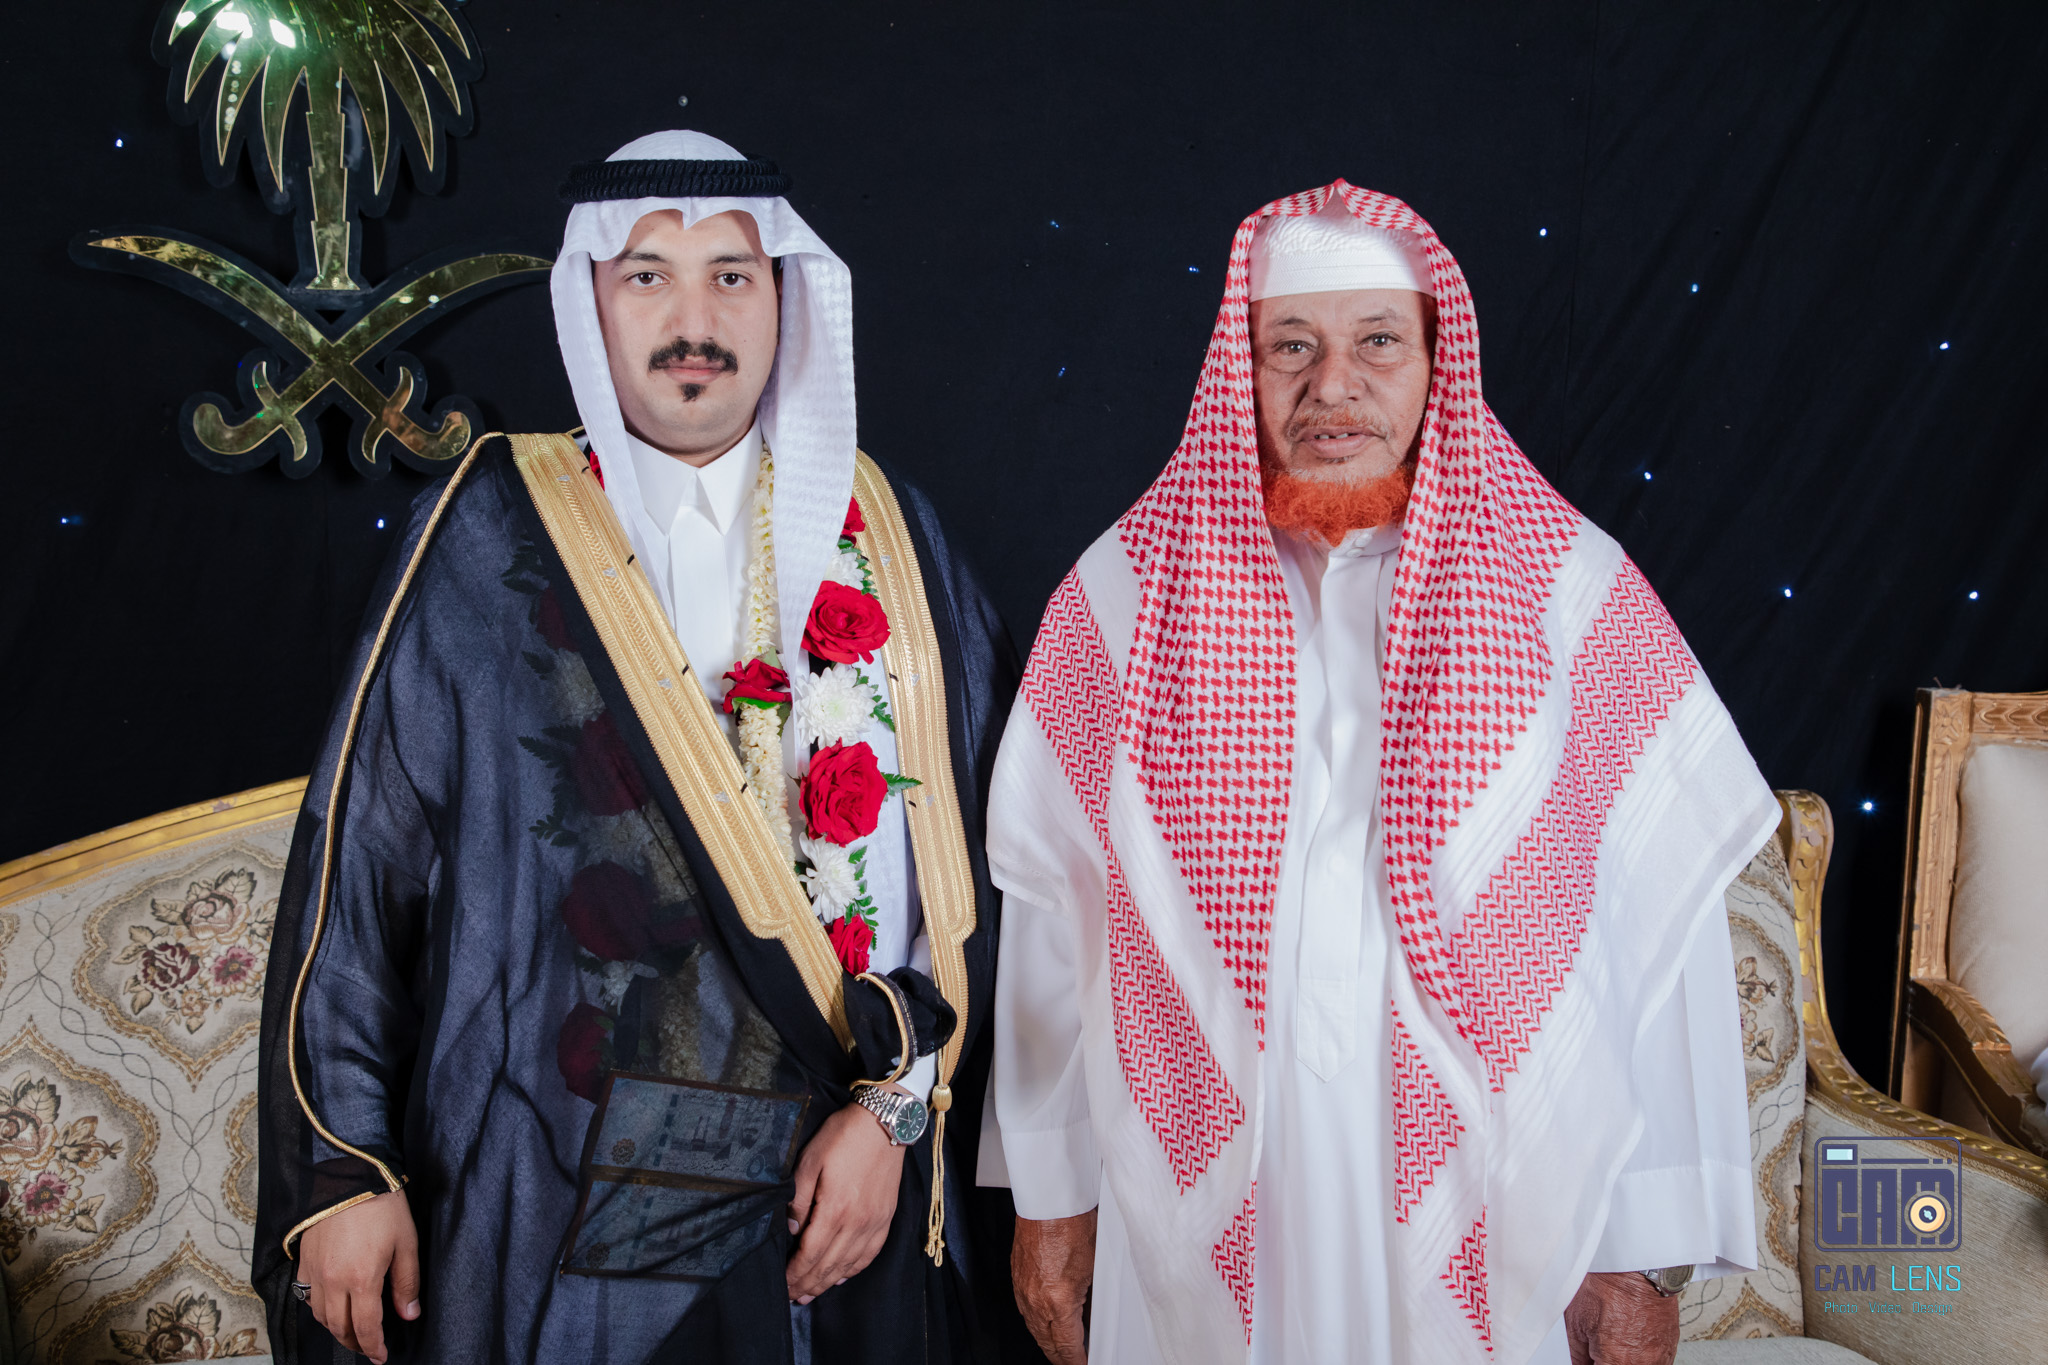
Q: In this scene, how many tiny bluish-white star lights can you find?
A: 13